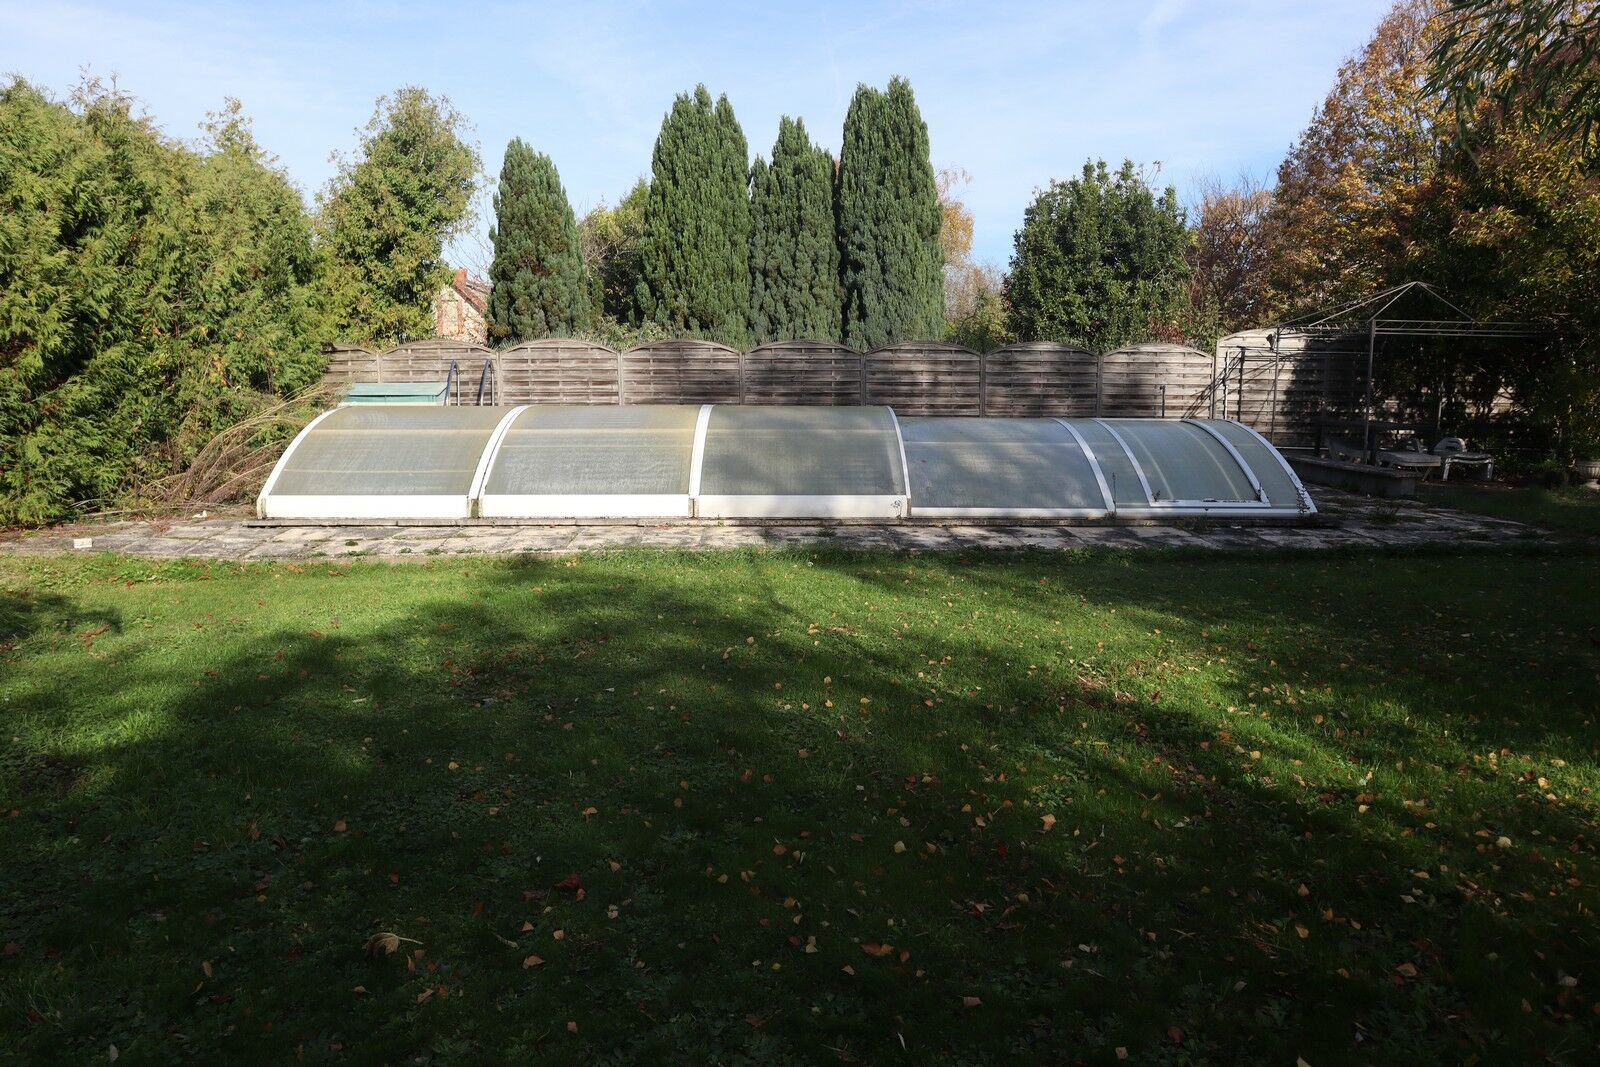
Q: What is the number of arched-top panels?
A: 9